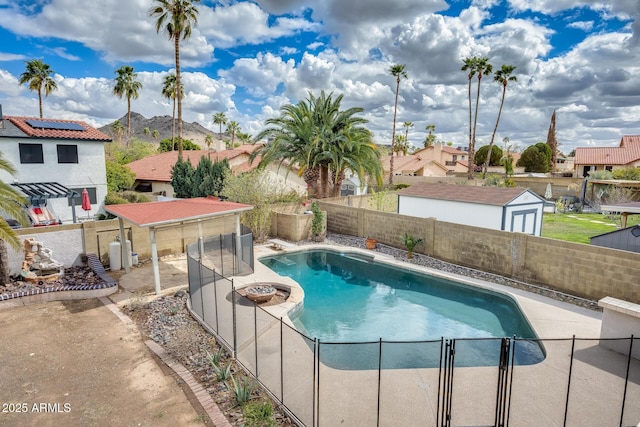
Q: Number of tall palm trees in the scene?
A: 8